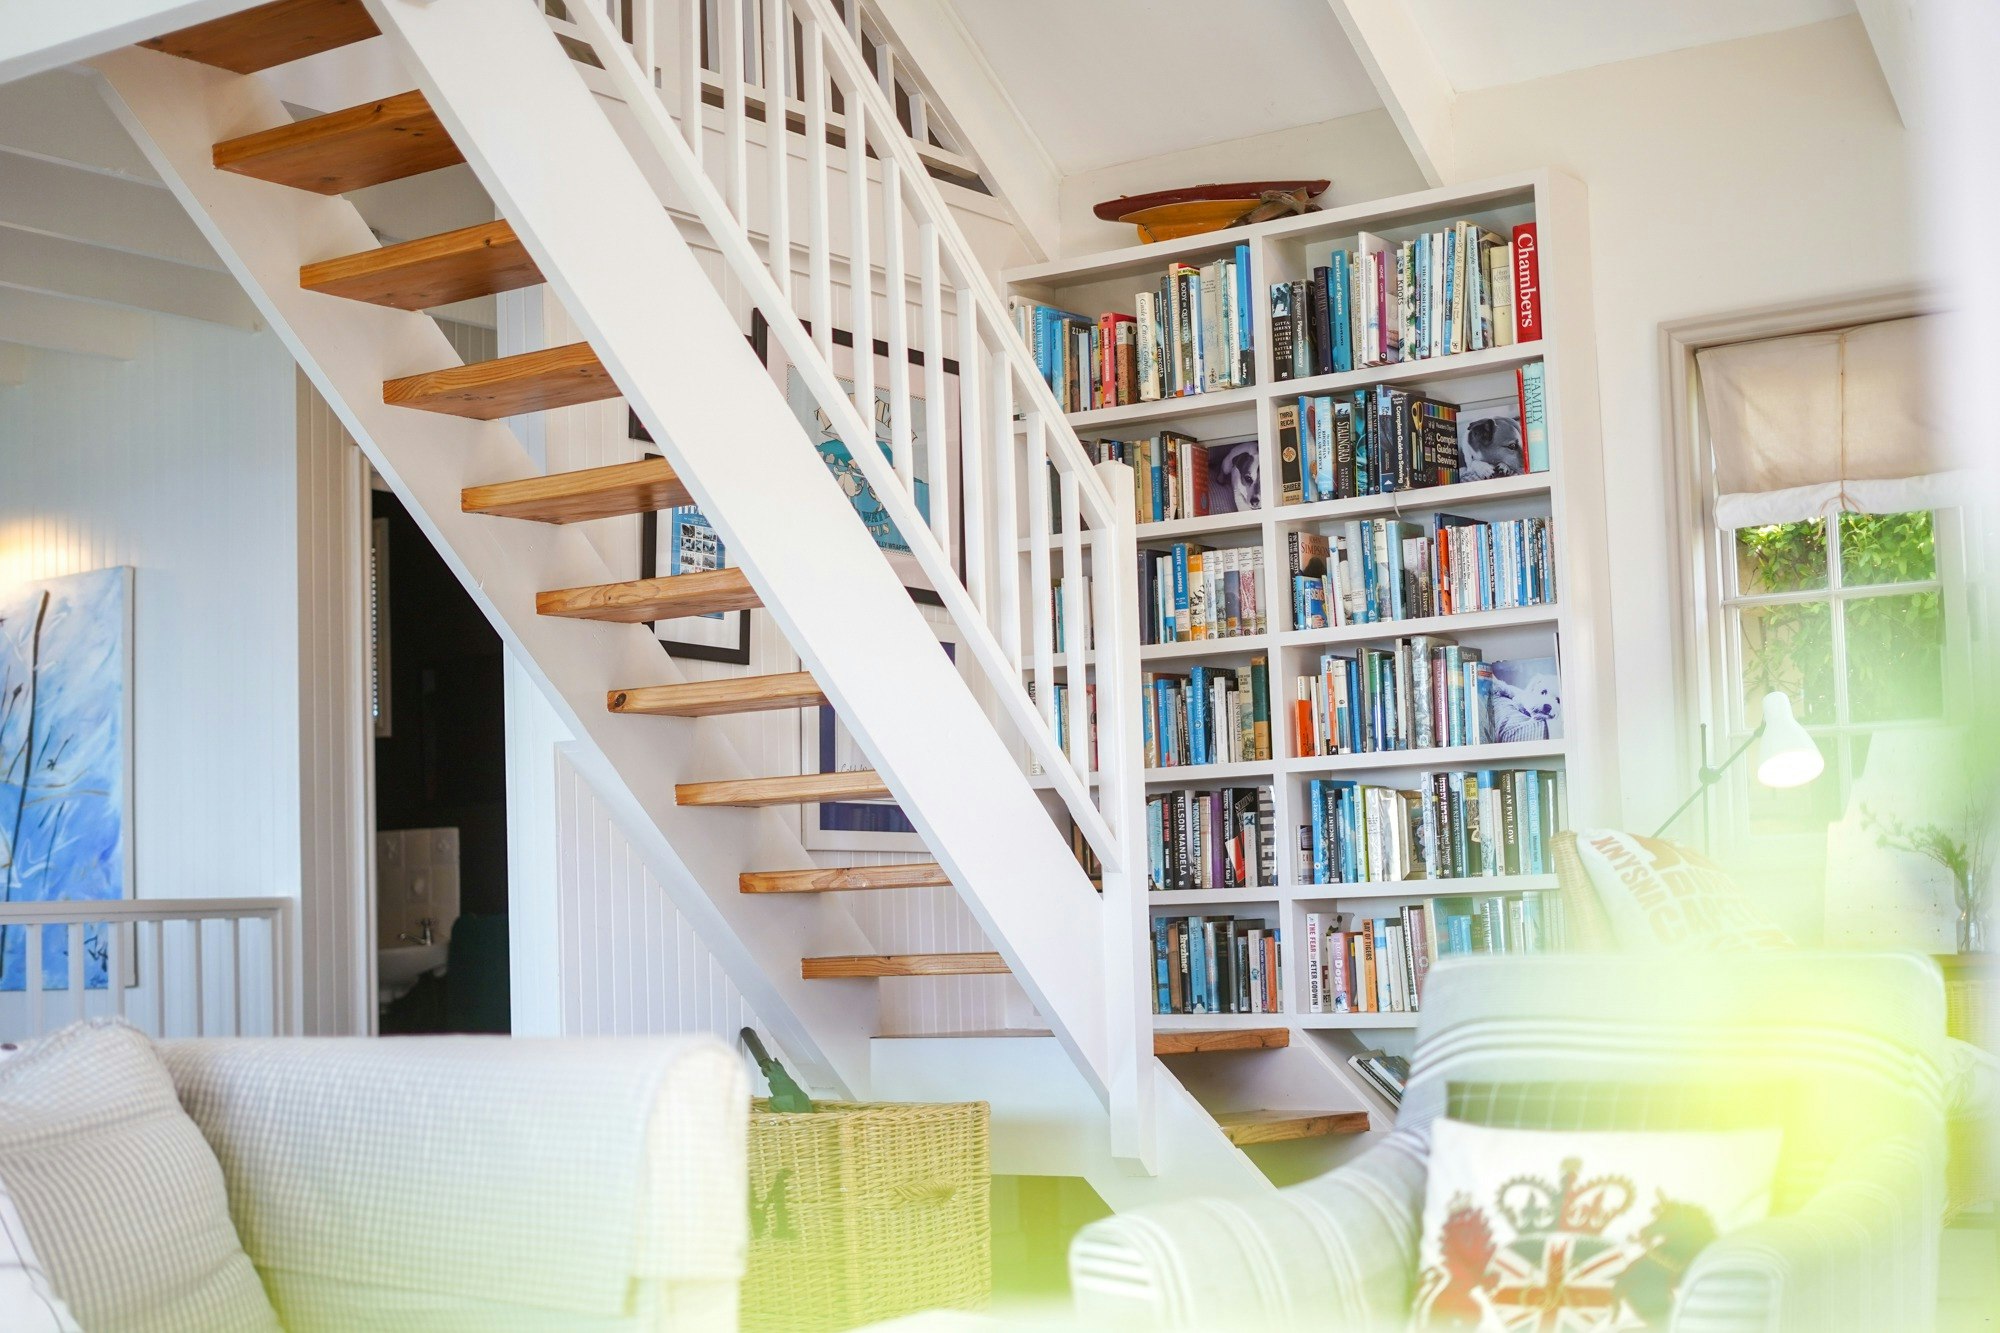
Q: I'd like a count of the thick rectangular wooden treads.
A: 12